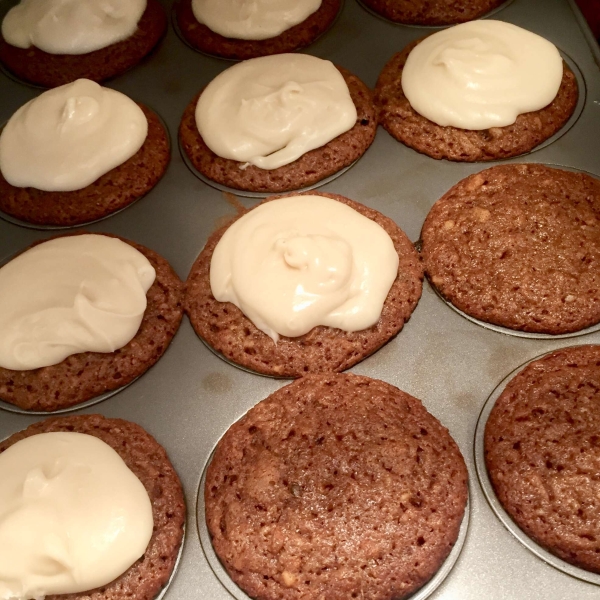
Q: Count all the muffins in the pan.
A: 12